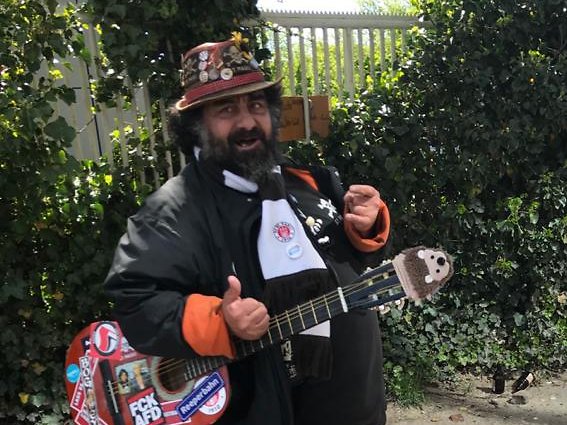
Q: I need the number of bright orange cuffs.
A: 2